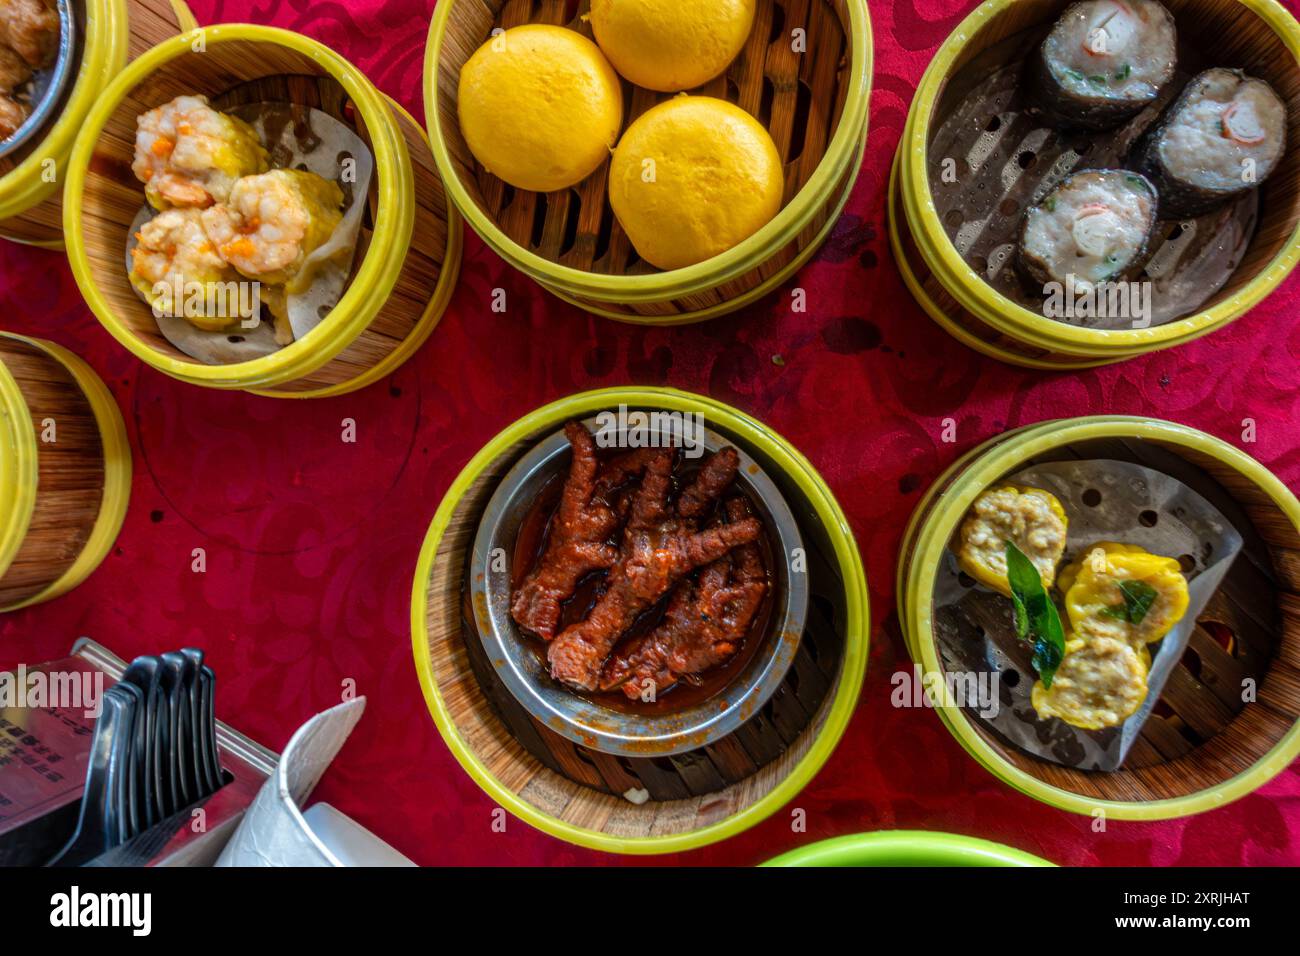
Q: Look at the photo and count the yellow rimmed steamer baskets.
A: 7